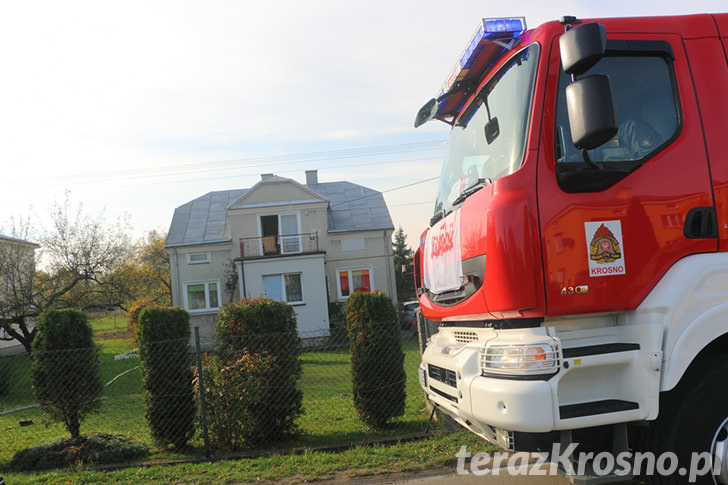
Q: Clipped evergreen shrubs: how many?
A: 4